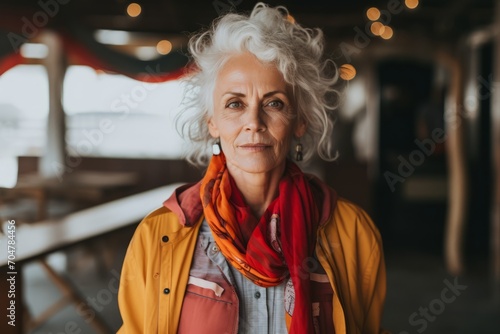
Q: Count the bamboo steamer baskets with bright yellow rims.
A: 0